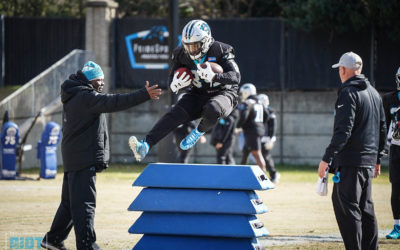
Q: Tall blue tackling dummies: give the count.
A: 2